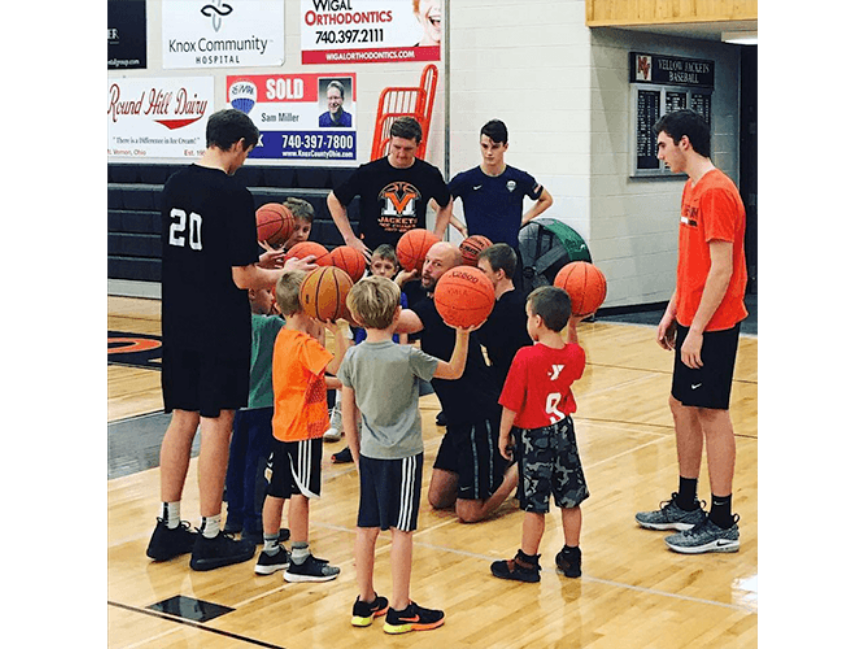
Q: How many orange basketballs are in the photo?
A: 8